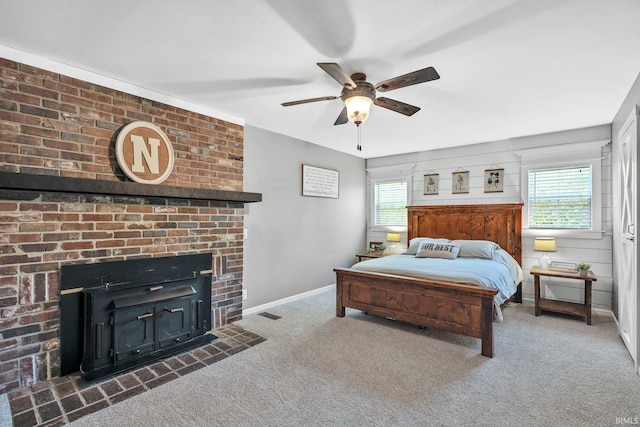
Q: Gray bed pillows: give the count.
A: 2